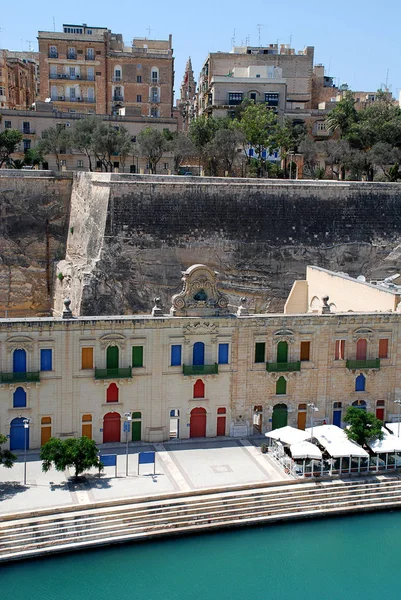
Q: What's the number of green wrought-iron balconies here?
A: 5